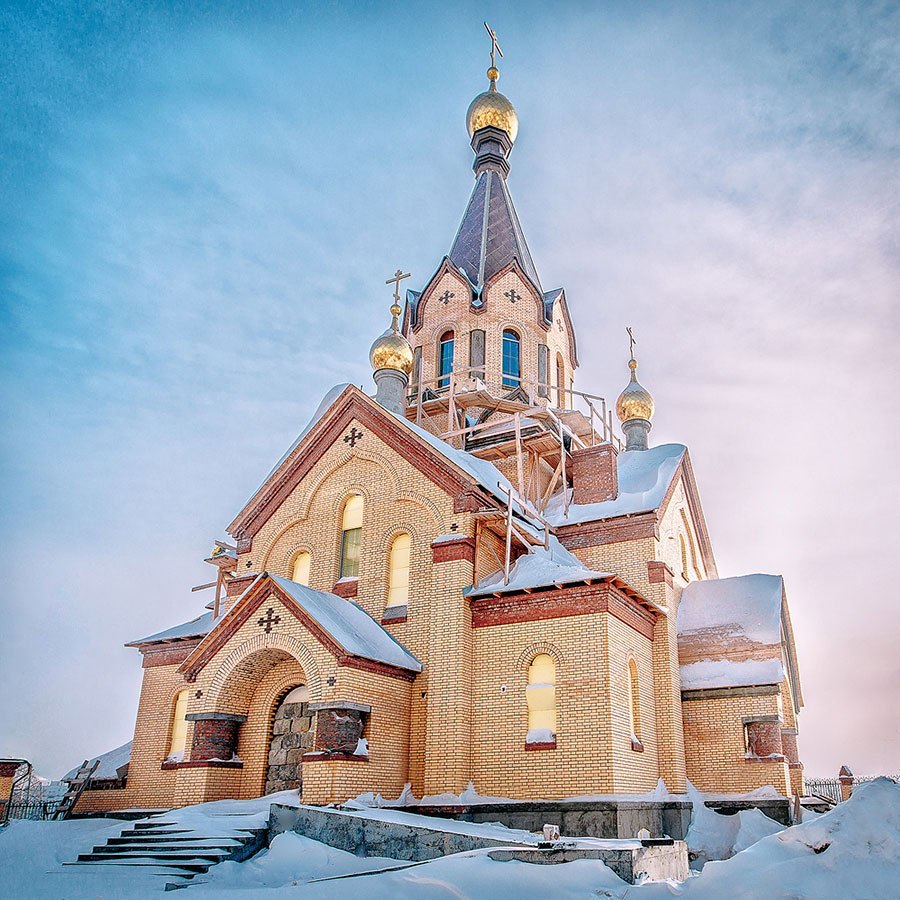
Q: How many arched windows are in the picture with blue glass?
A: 2